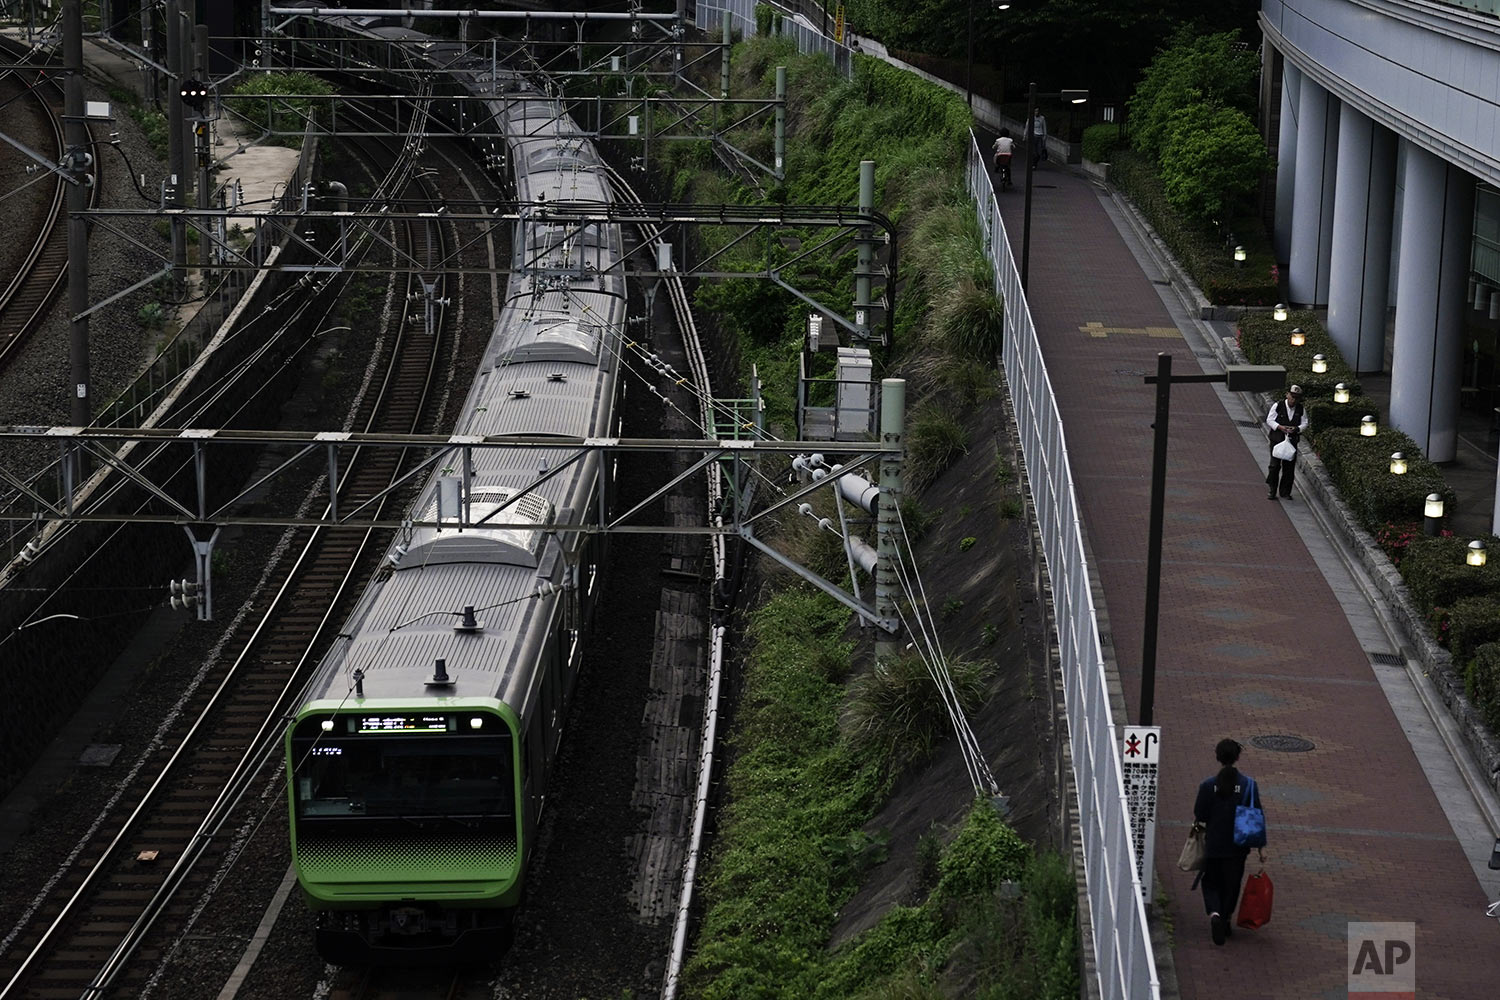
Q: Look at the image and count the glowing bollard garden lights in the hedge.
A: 9